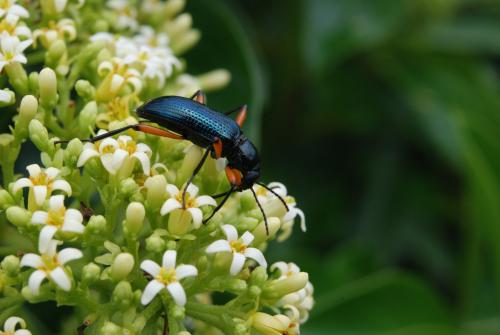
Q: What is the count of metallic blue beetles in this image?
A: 1